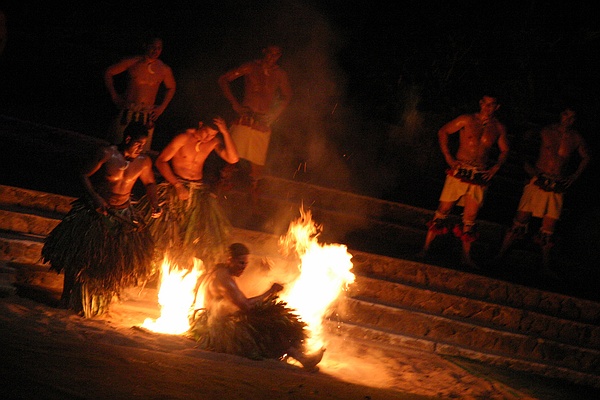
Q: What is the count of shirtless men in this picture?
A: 7